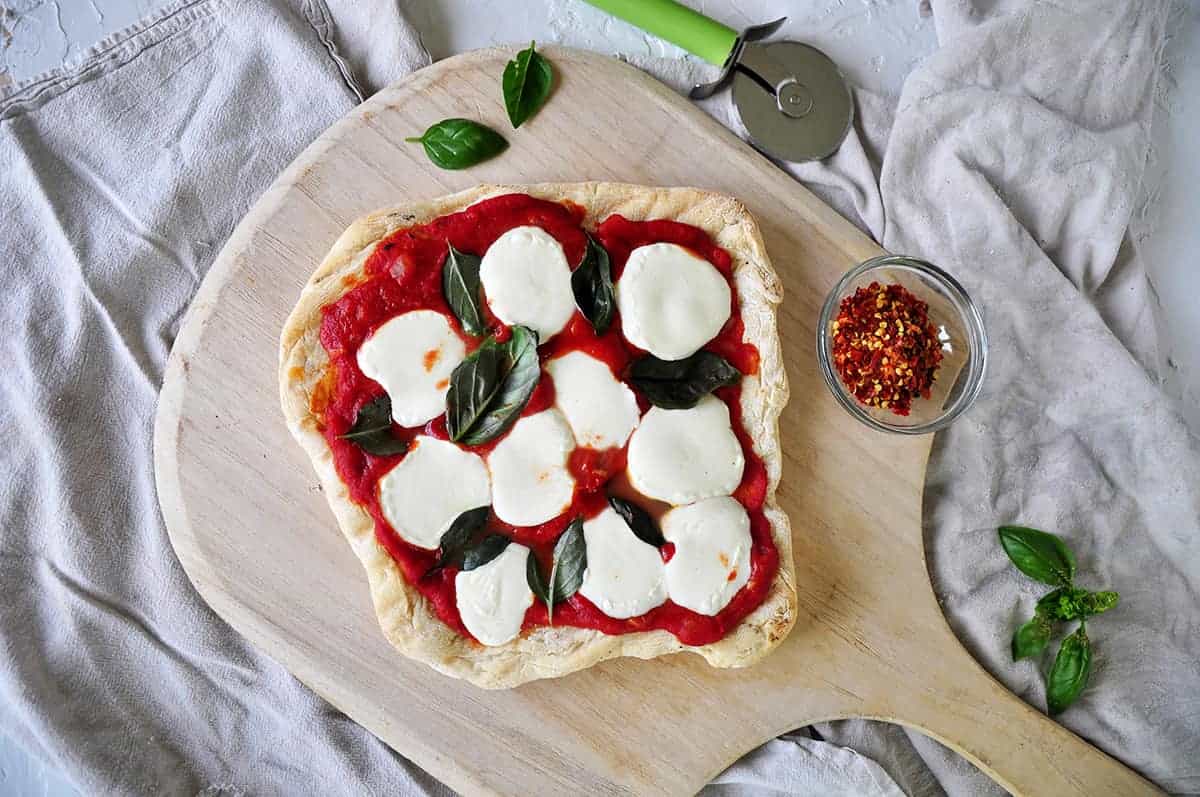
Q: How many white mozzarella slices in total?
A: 10